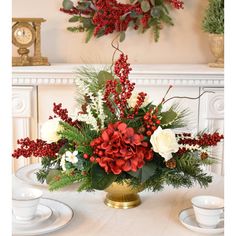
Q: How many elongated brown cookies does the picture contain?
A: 0